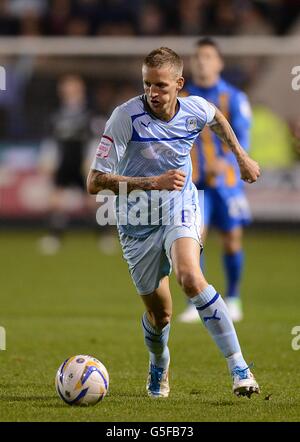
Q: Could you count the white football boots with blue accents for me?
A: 2